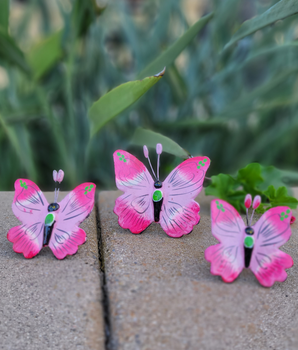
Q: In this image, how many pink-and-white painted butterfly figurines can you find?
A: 3